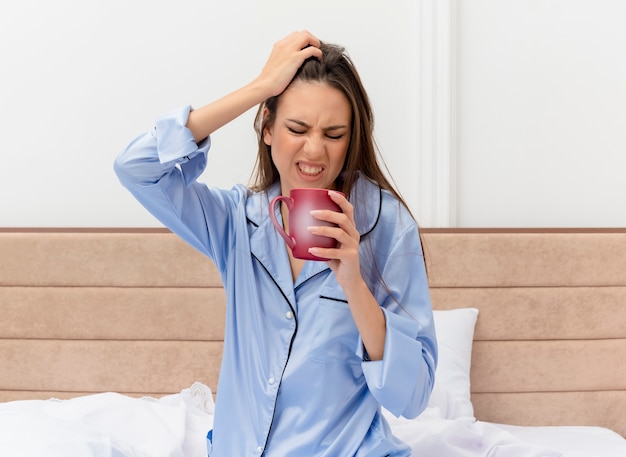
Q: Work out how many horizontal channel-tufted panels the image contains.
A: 4